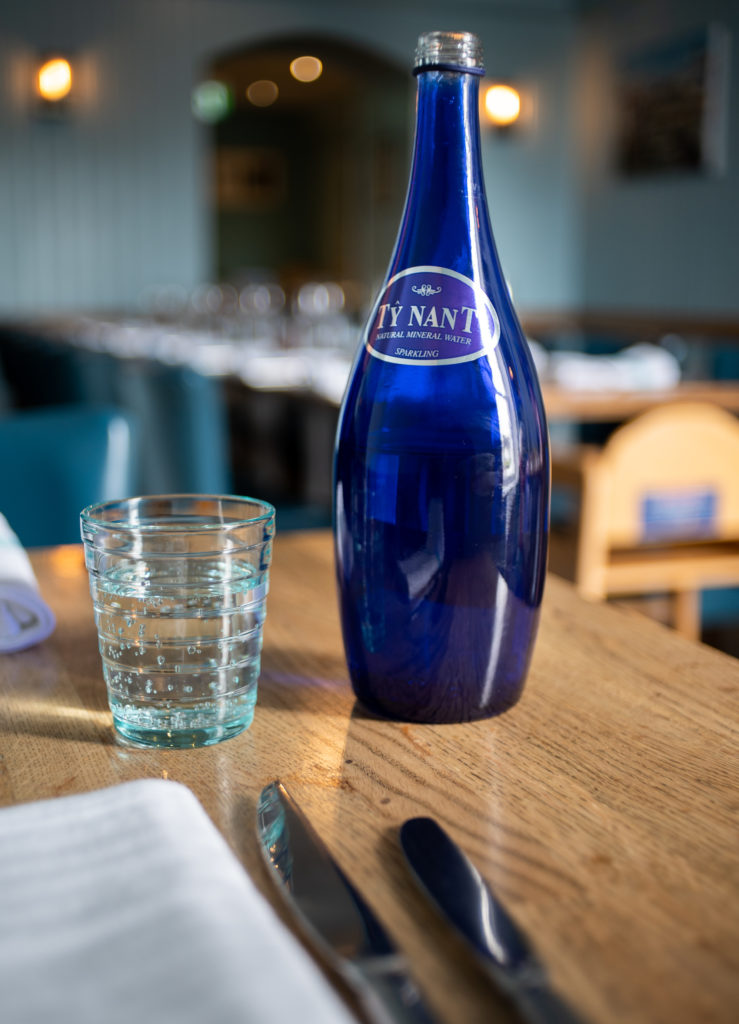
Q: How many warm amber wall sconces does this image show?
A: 2